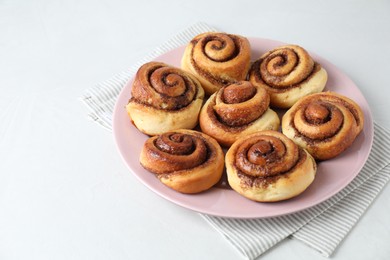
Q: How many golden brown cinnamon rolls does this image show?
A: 7